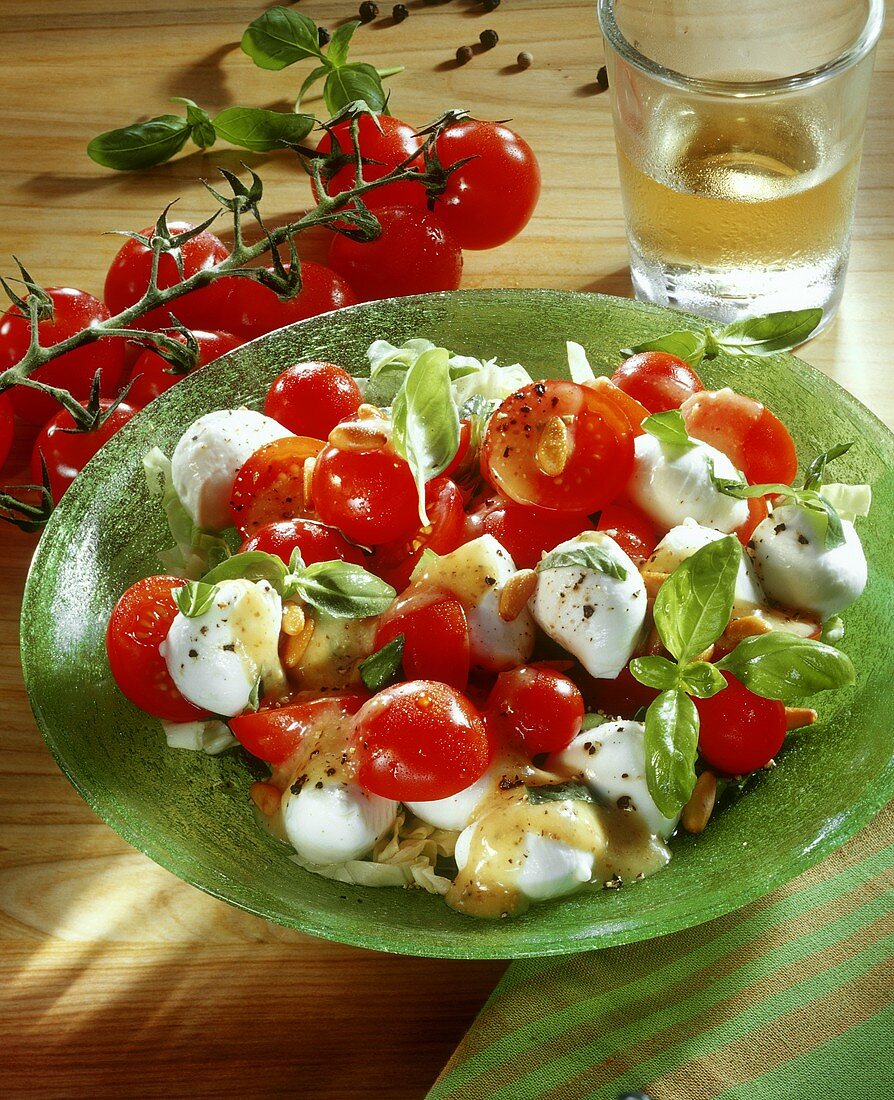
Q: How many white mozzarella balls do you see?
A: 11